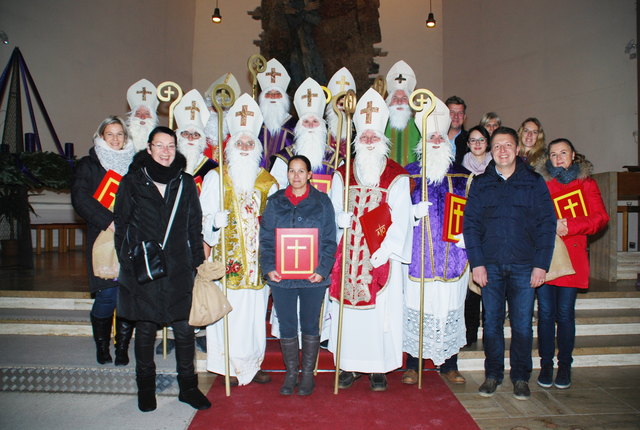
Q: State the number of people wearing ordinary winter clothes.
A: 9